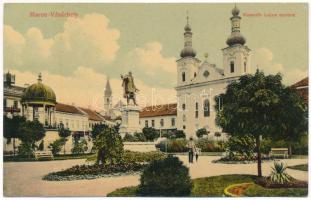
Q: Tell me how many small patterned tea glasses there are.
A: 0